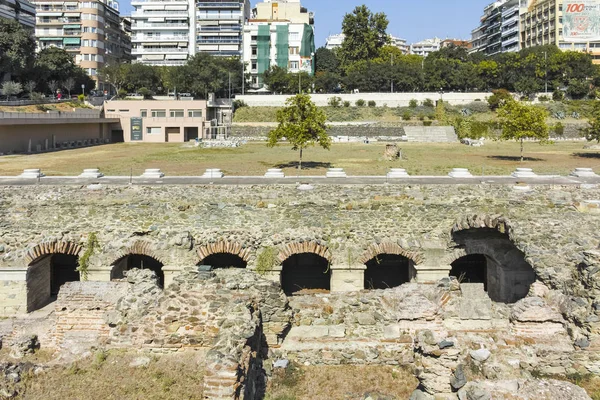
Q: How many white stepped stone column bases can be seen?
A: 10